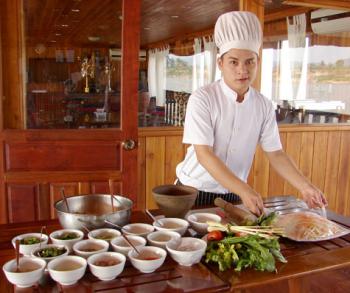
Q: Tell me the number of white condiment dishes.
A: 15